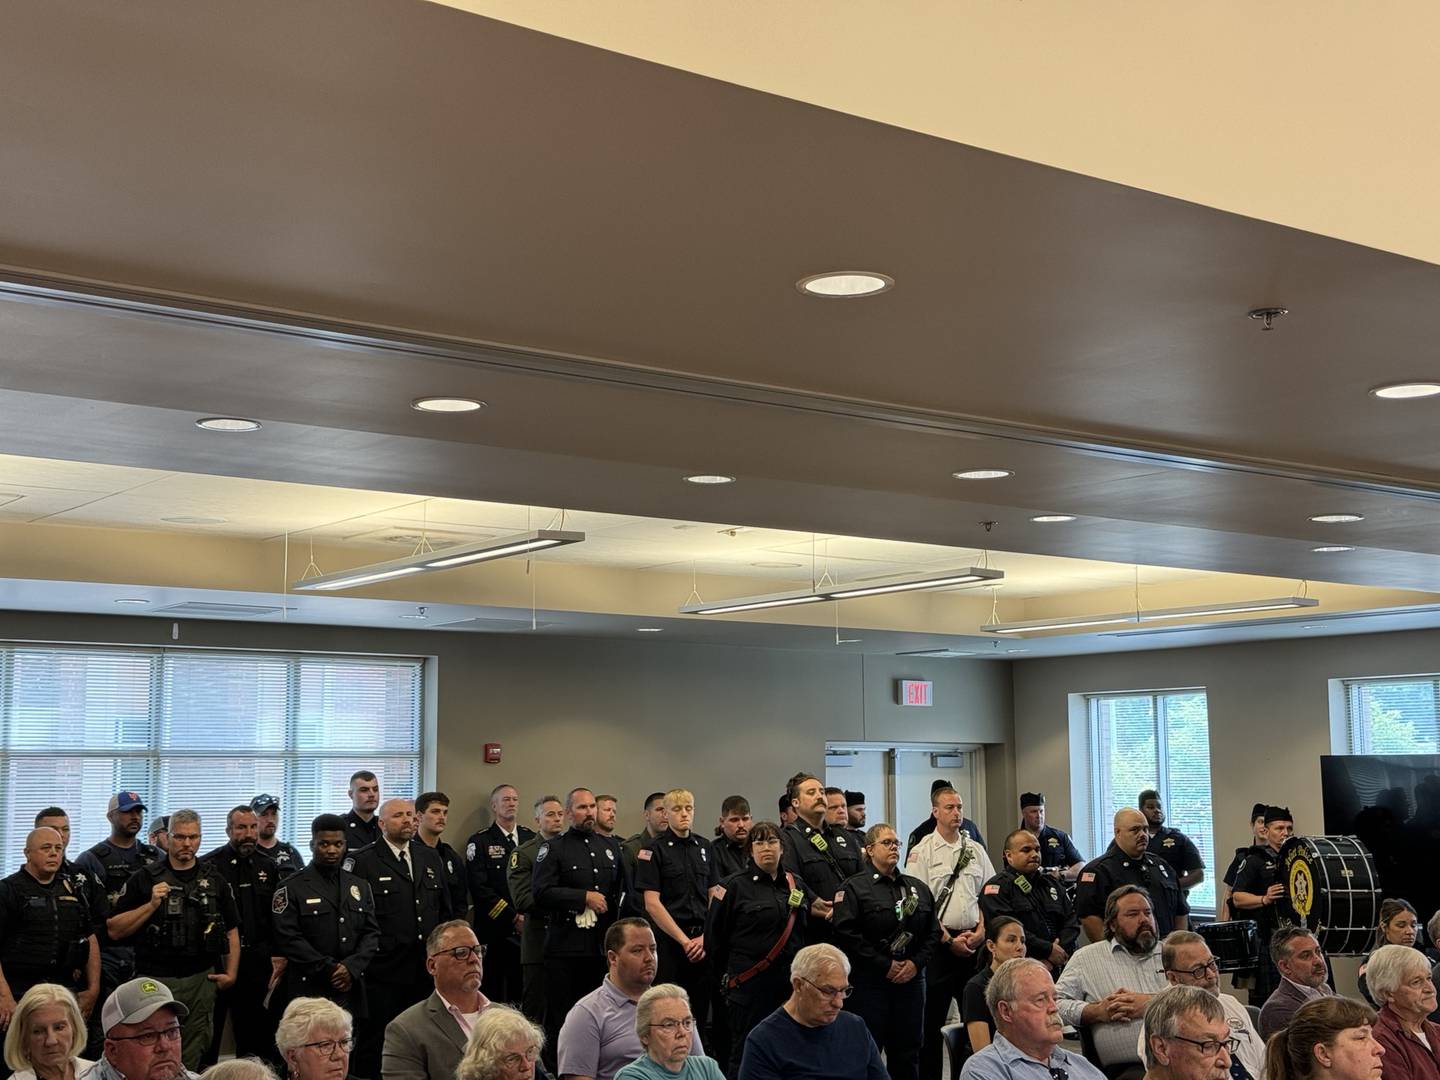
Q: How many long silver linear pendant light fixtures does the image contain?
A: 3